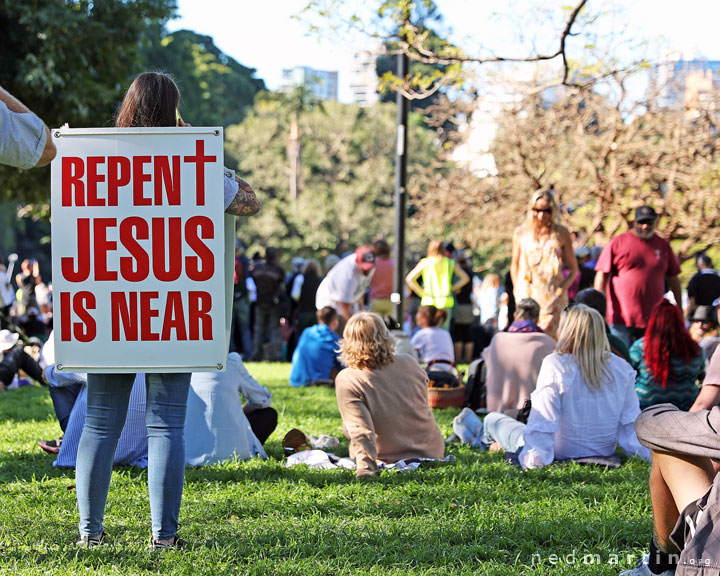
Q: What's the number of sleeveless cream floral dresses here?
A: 1